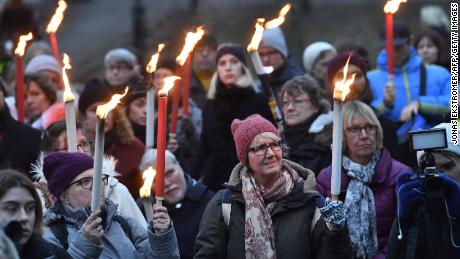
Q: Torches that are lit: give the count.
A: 12